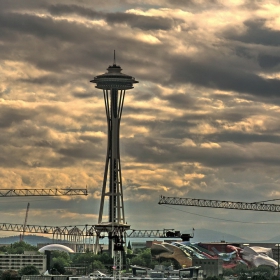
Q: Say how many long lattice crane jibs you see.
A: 3